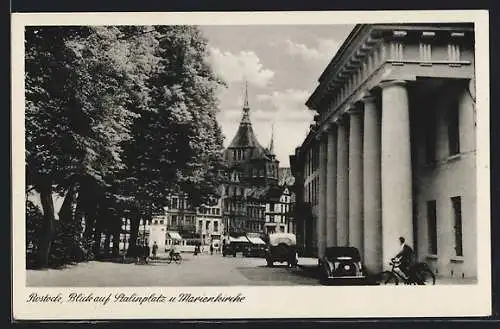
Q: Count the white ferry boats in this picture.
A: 0